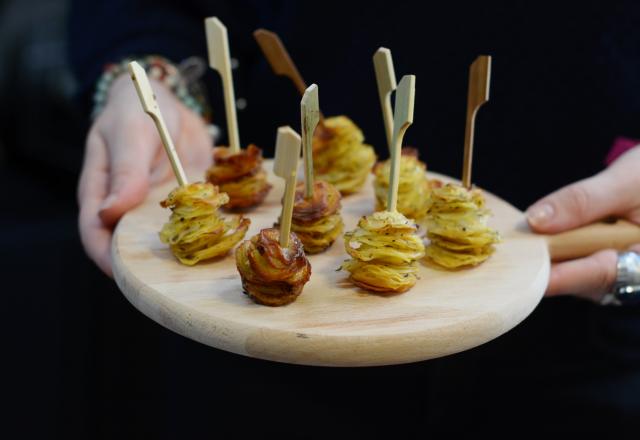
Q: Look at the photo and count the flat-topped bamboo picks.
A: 8